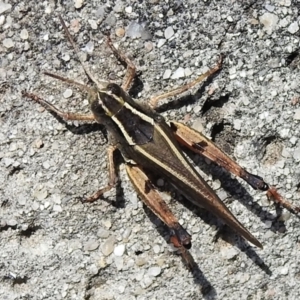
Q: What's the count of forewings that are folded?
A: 2